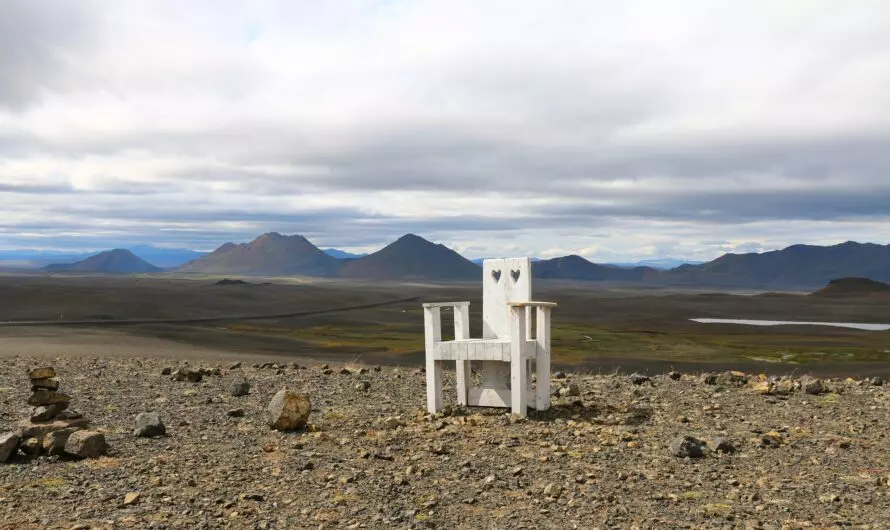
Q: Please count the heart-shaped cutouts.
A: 2